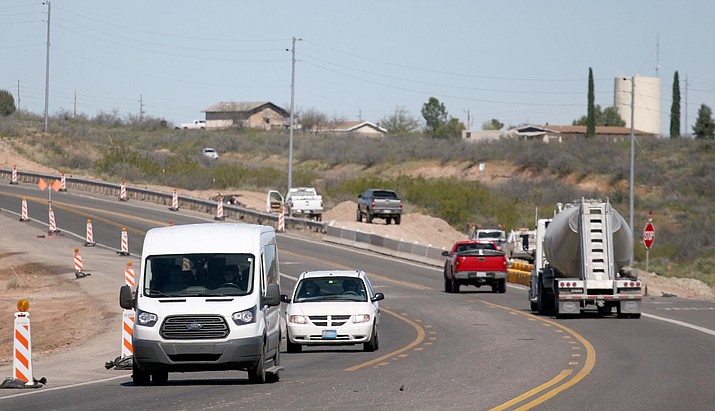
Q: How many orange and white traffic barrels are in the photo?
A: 14